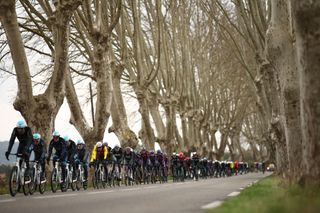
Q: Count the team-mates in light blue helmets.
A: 5